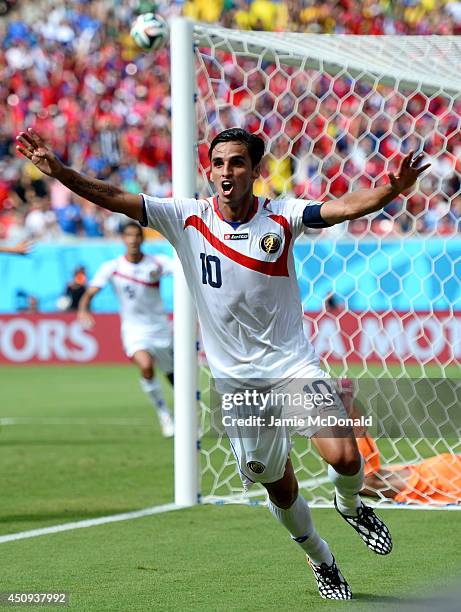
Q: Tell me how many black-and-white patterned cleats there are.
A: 2